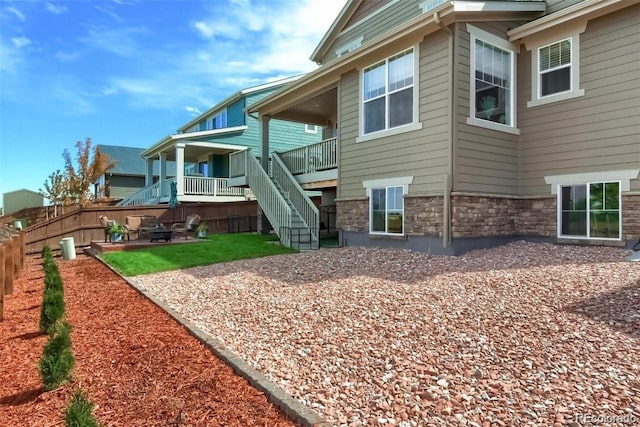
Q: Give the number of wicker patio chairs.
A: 2